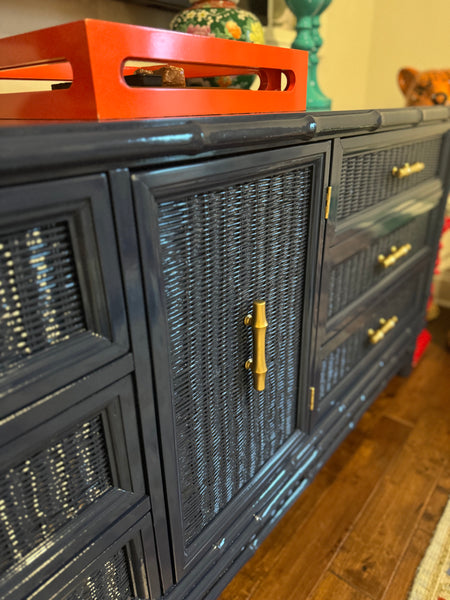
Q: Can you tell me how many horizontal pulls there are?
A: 3